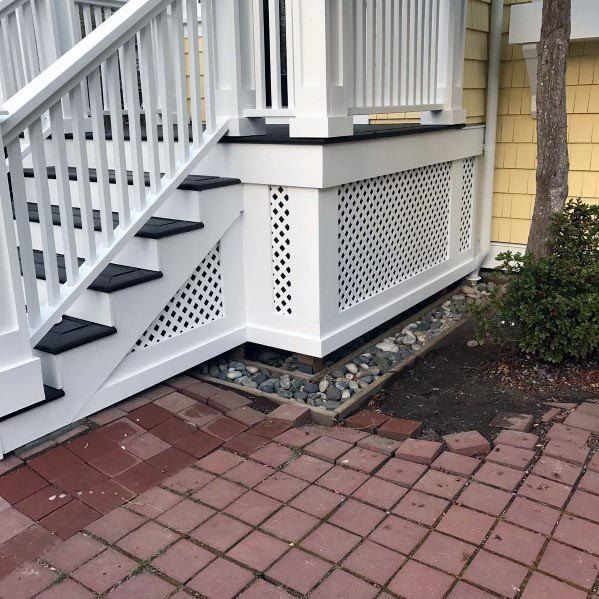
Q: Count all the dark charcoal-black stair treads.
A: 5